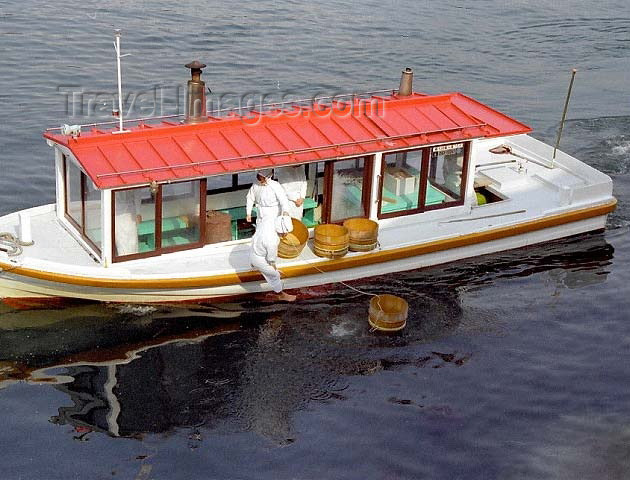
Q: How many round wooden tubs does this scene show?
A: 4